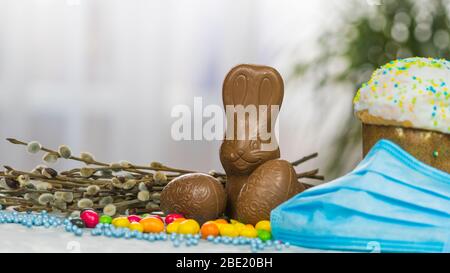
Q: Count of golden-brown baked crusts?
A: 1